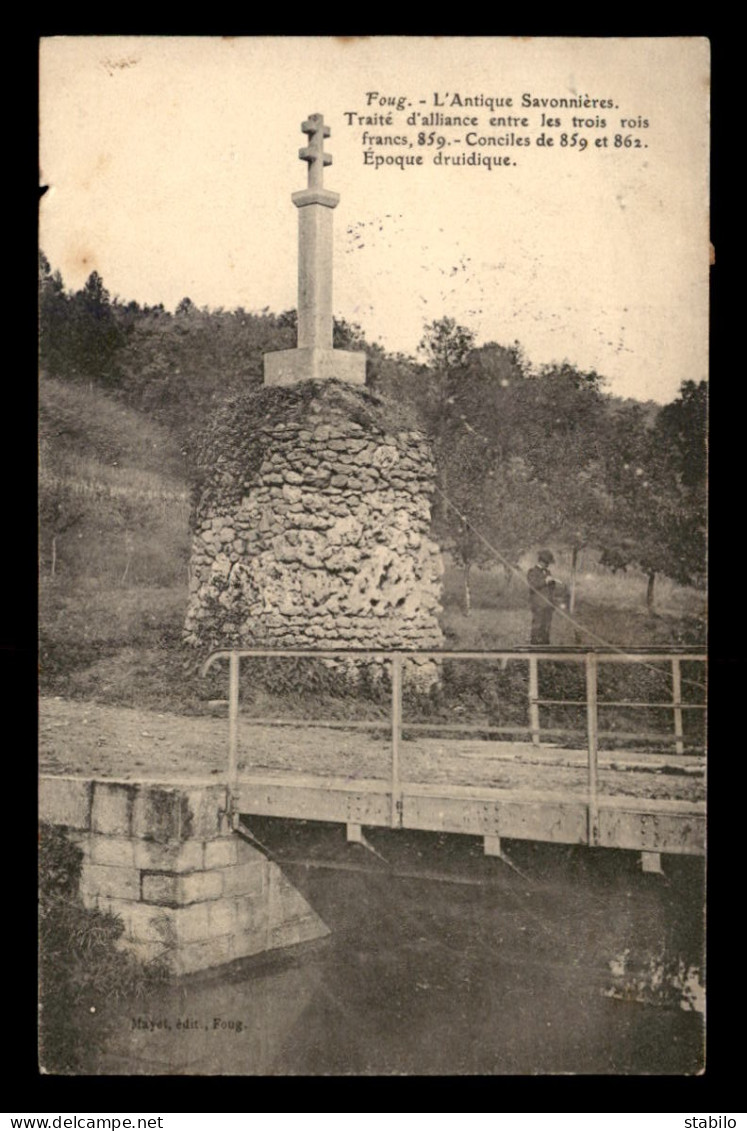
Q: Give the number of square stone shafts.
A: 1